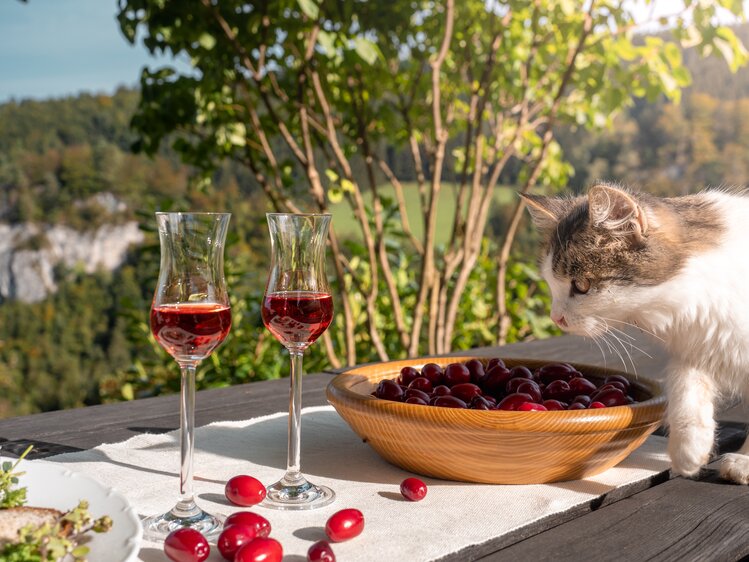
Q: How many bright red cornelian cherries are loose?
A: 8